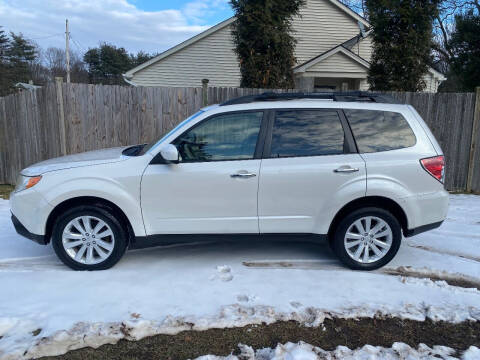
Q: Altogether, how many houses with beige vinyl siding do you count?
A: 1